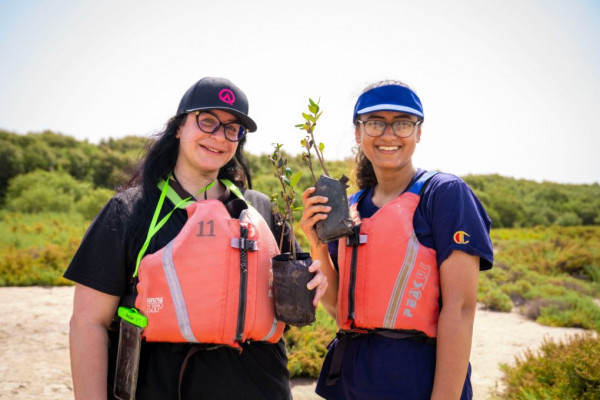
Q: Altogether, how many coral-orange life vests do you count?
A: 2